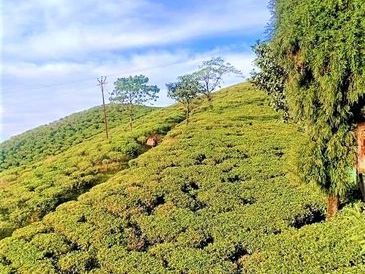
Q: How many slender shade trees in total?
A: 3